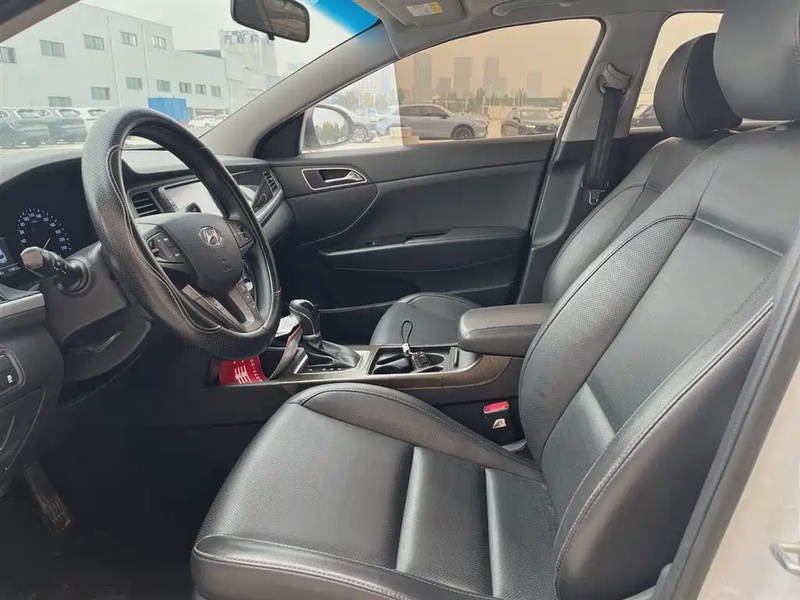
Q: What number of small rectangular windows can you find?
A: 12